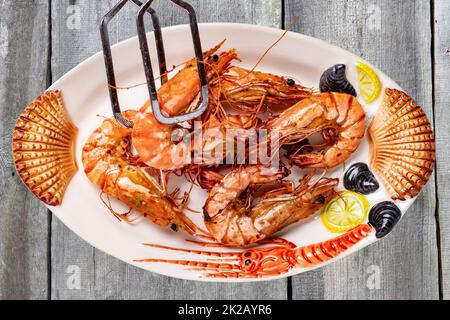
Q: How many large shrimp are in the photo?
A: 5